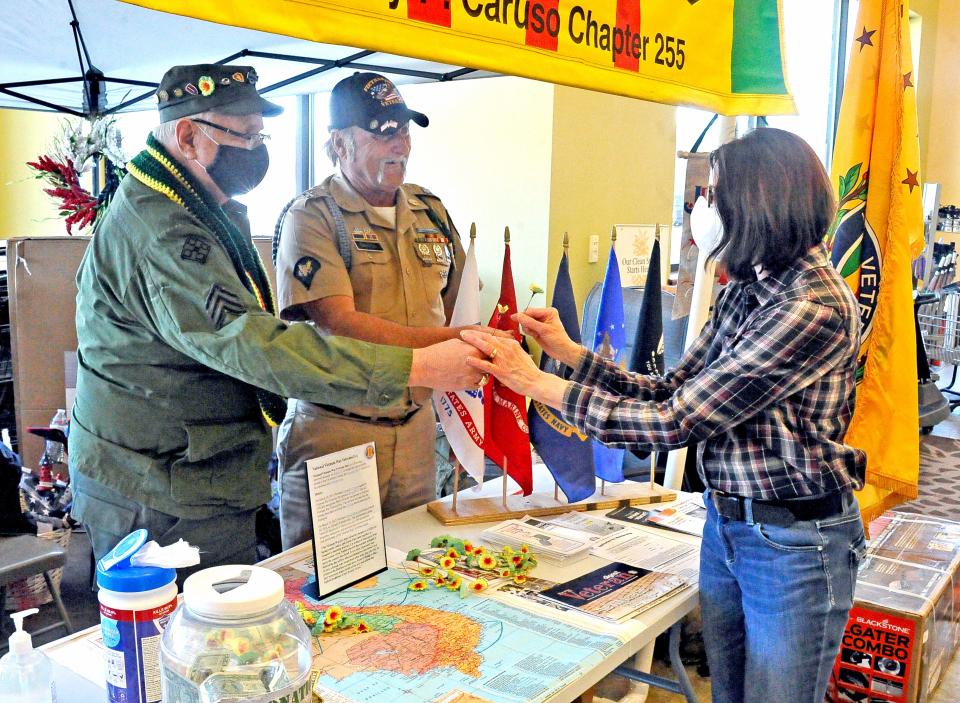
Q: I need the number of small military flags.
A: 5